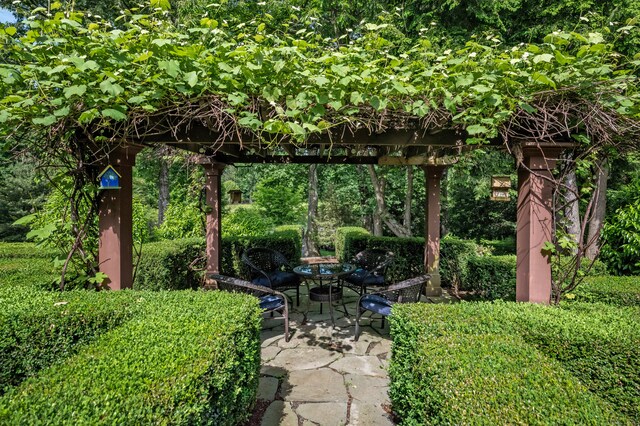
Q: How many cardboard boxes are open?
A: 0